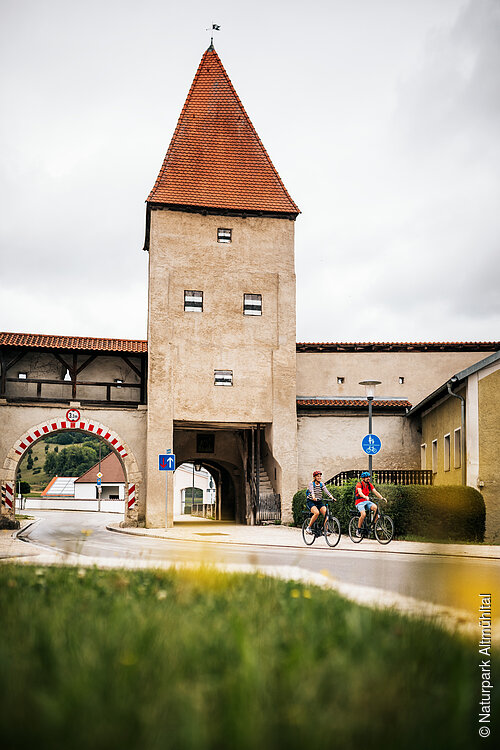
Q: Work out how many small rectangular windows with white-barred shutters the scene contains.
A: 4